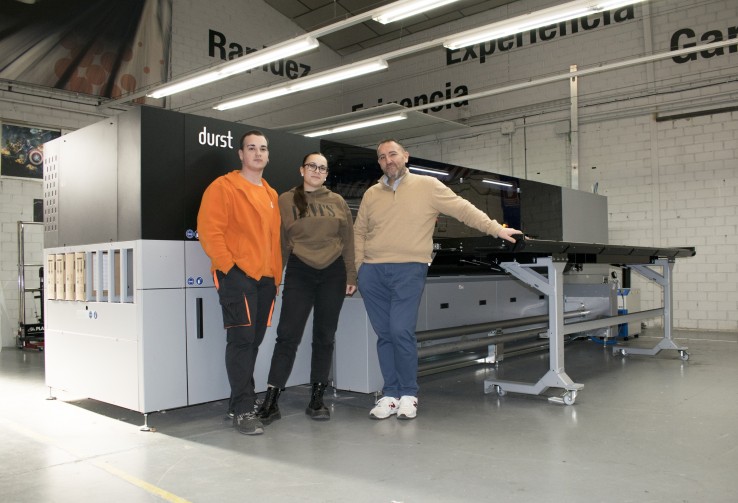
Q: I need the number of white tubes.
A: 5